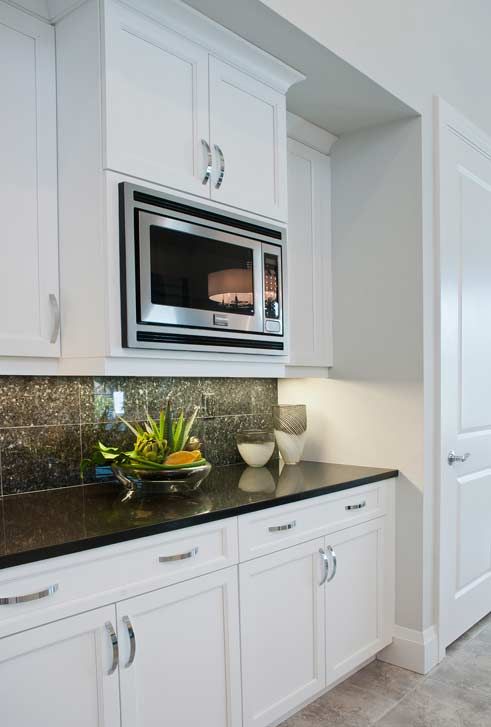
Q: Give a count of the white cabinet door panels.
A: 8